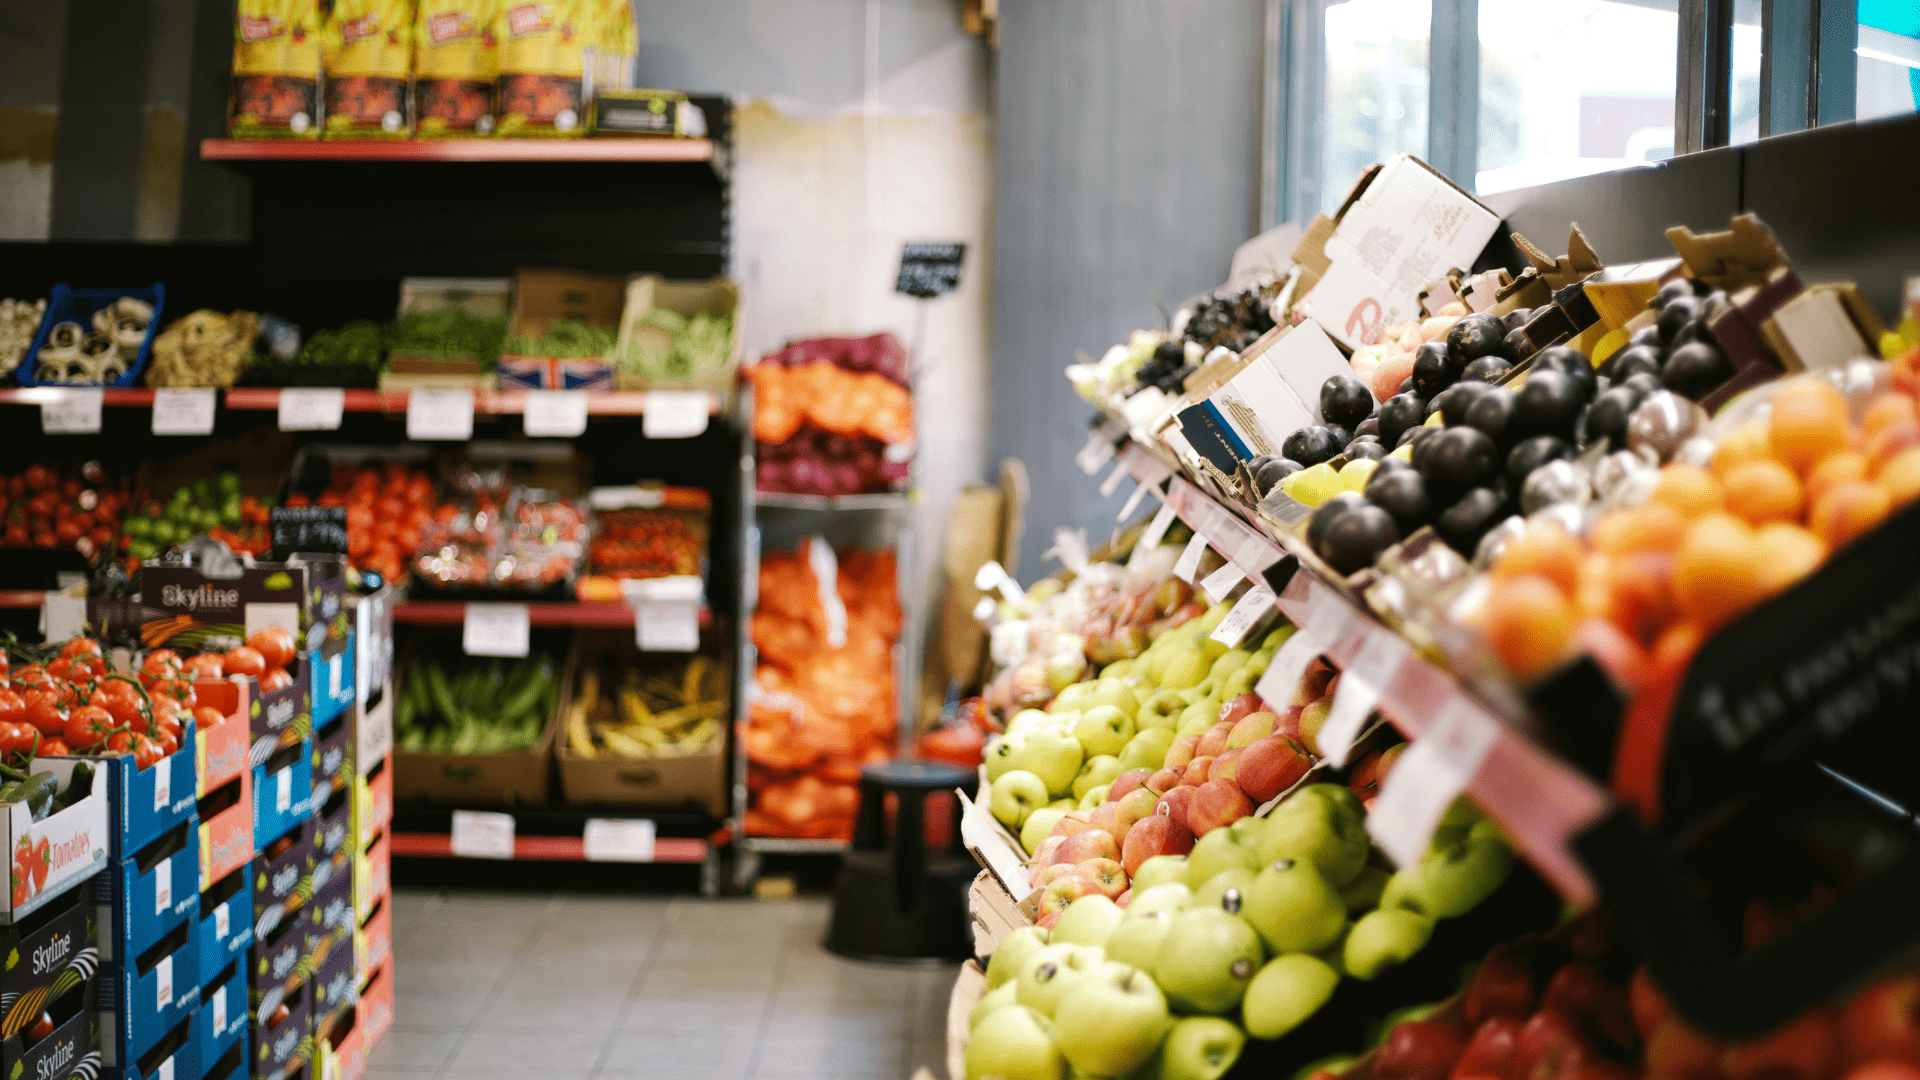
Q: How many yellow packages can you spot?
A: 4